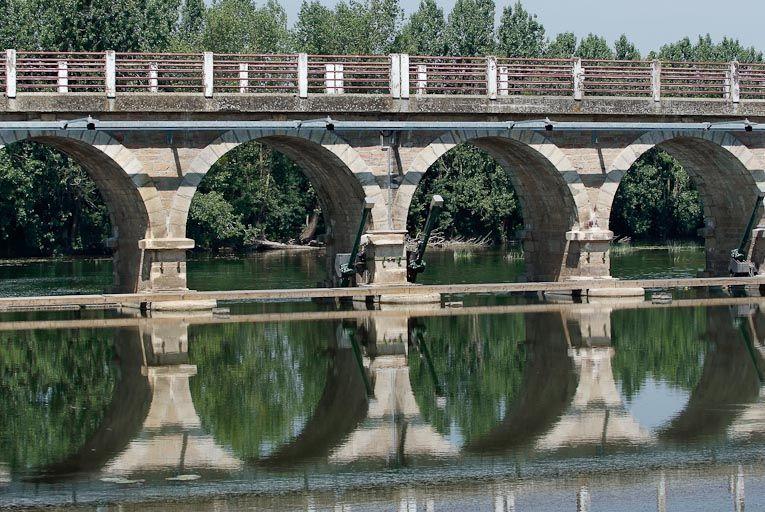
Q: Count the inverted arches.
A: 4